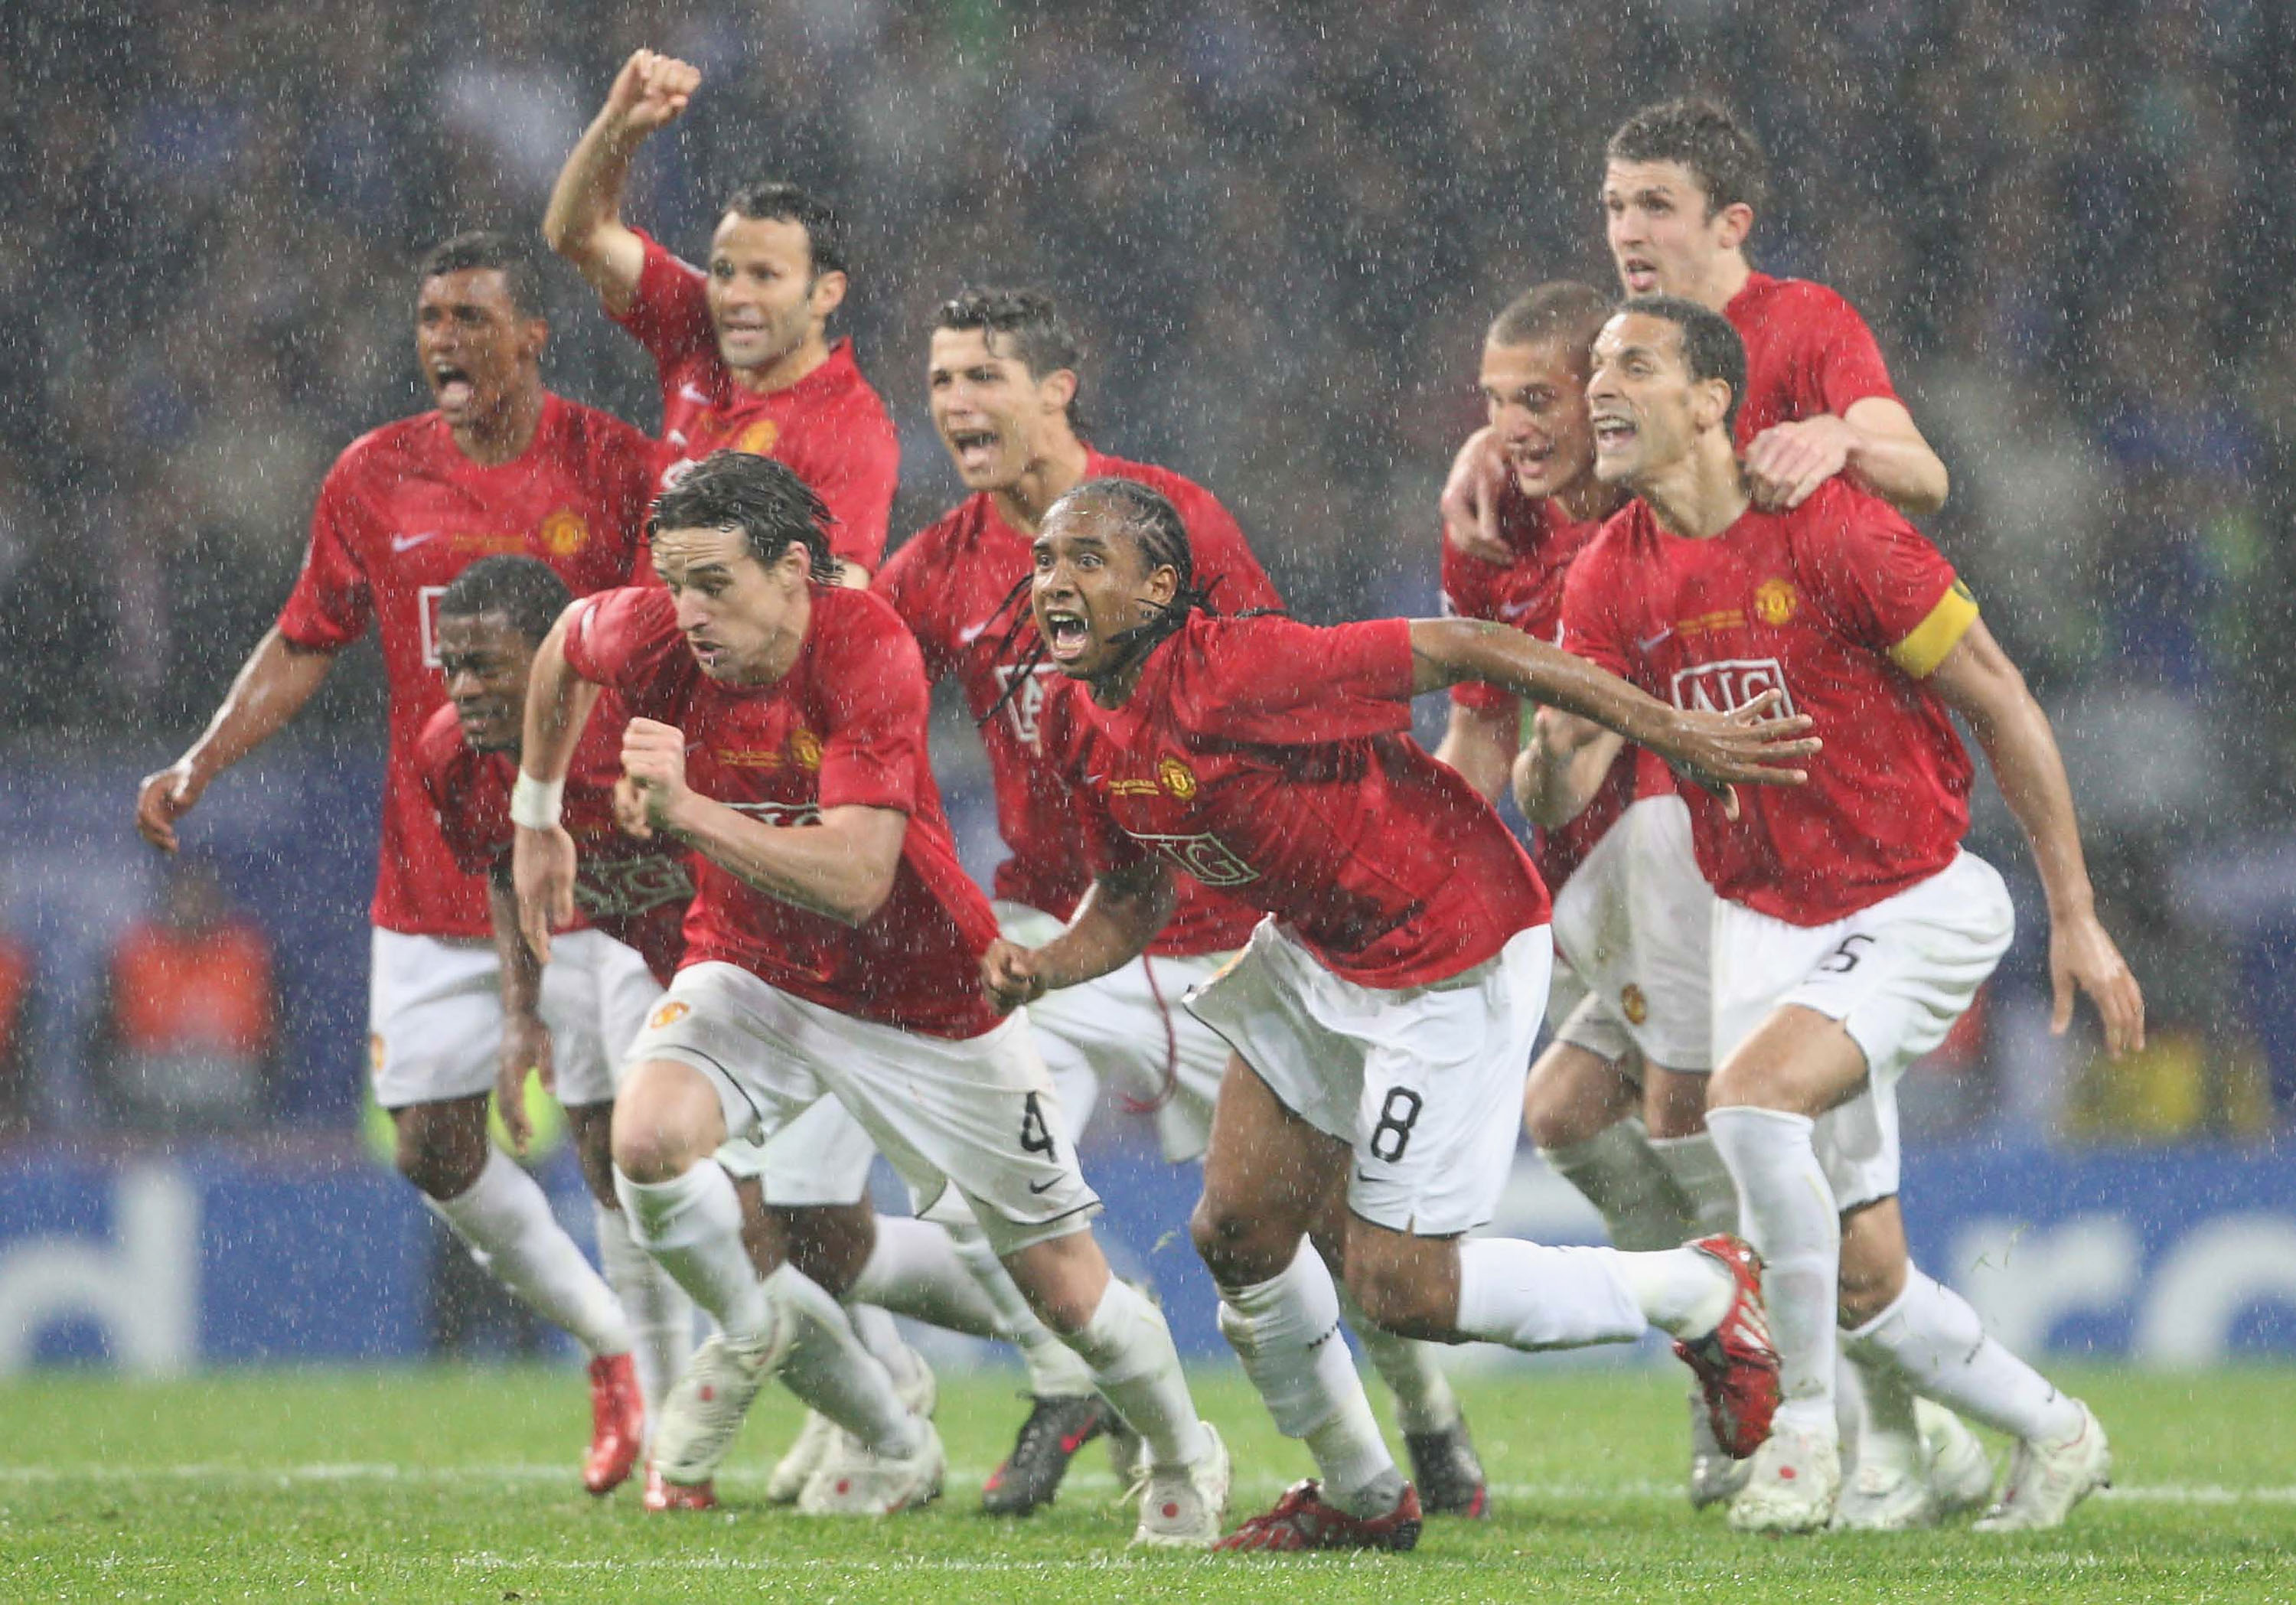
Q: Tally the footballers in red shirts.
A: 9